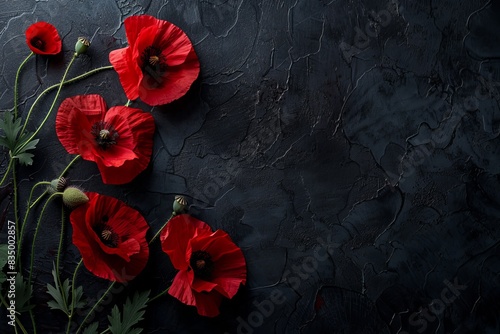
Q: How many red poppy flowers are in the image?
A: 5